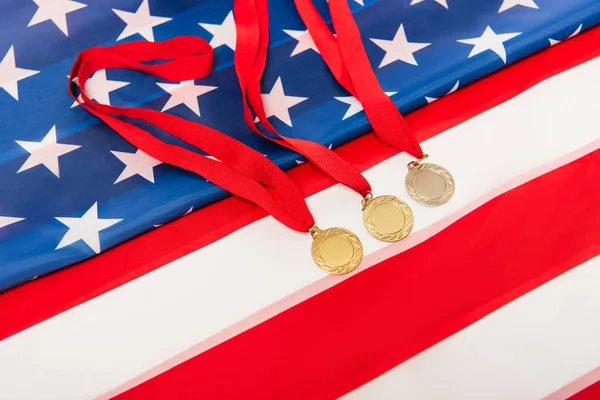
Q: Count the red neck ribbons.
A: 3